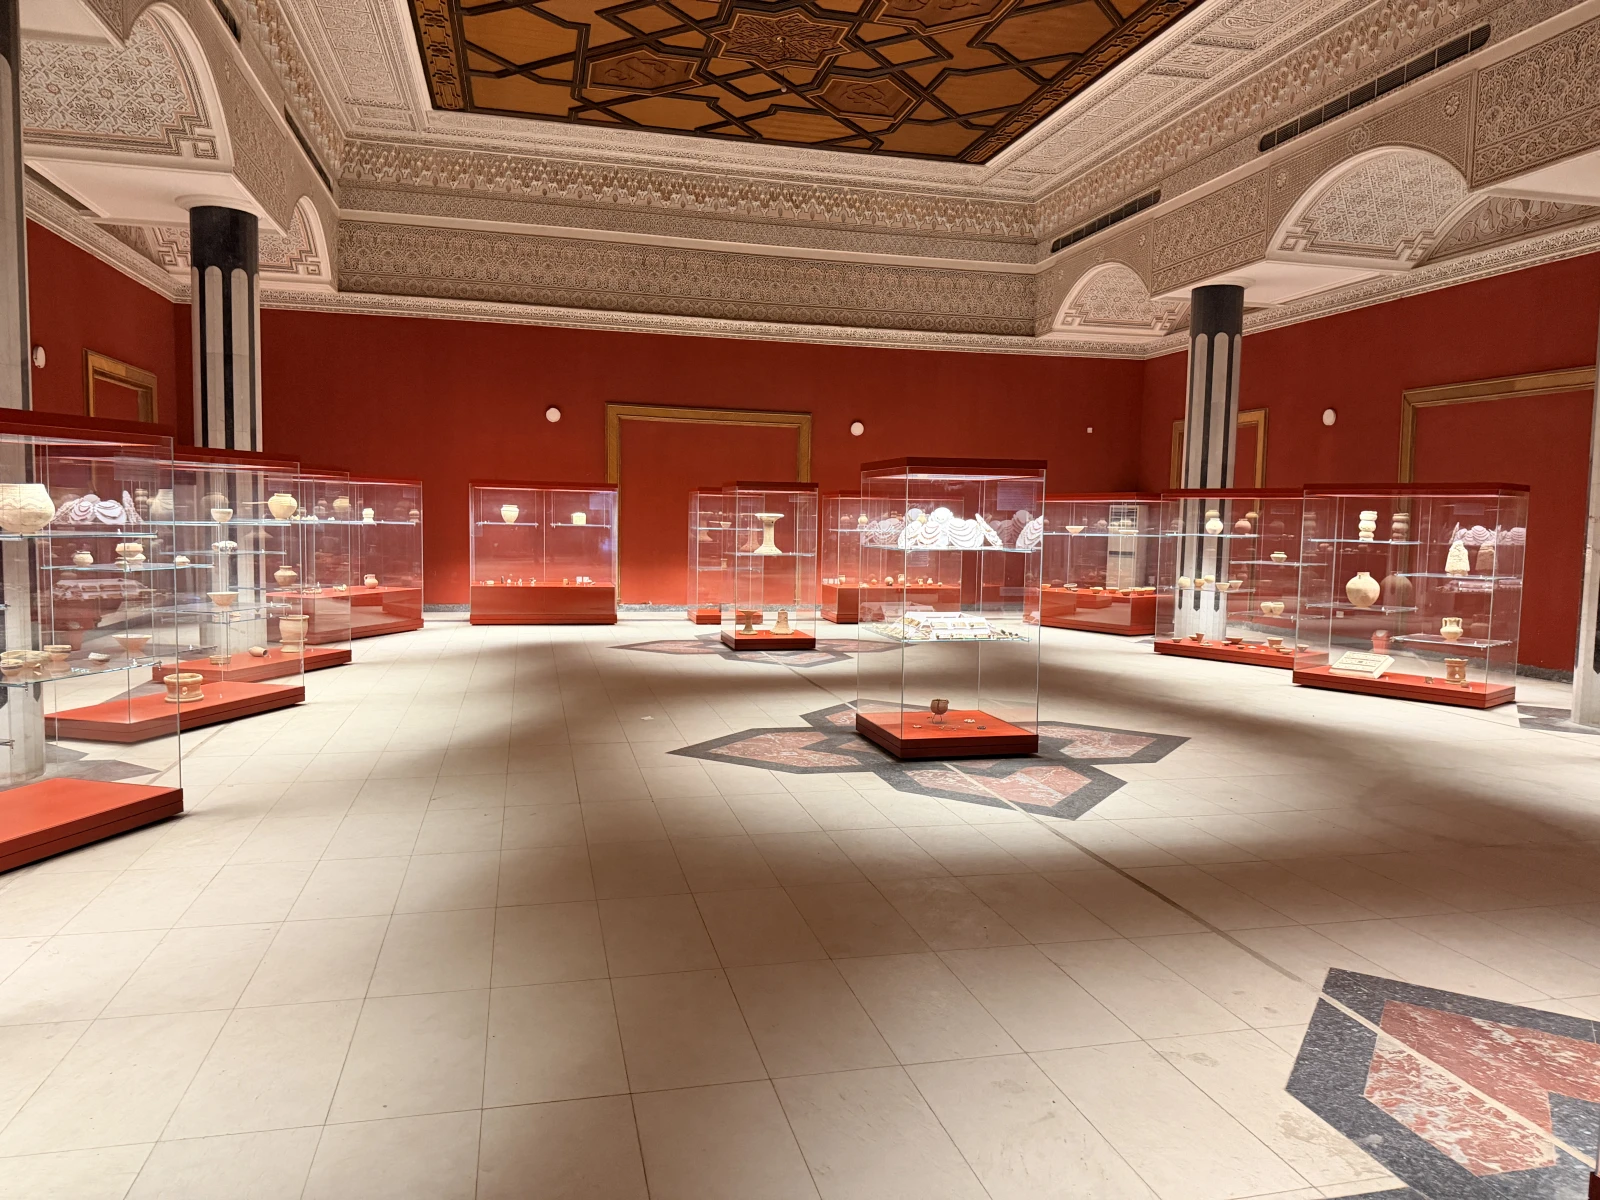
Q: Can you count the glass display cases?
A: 12